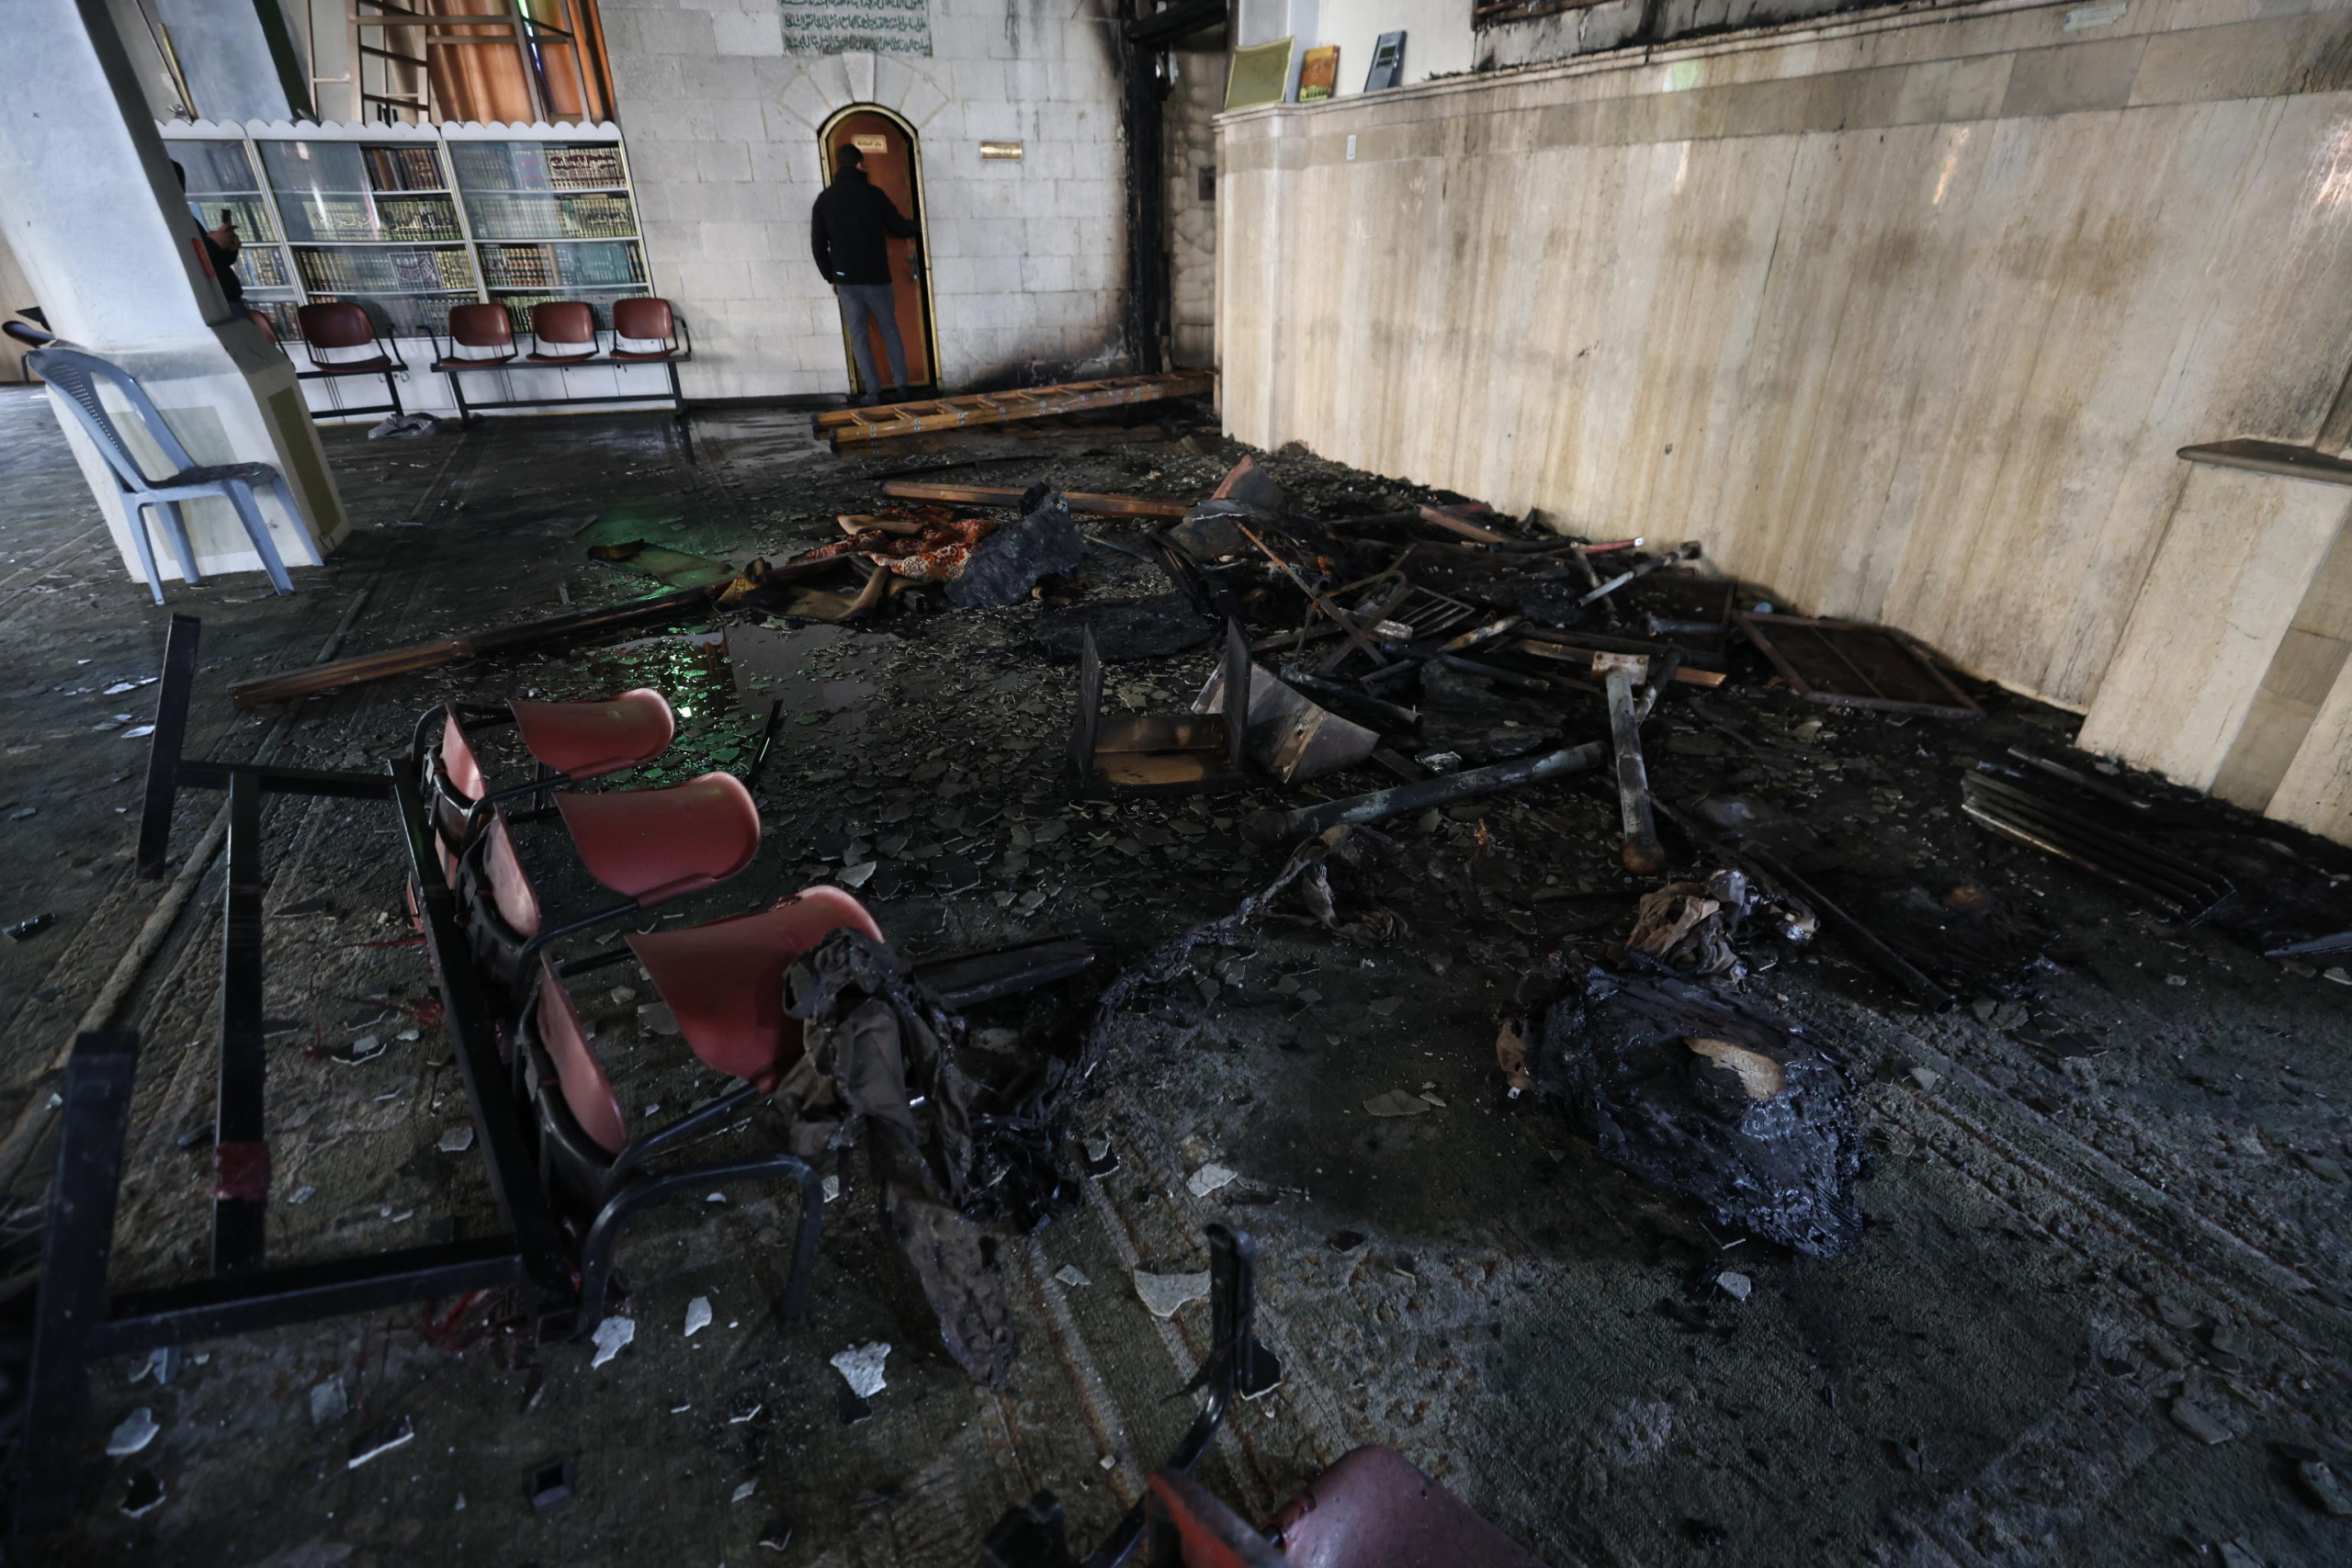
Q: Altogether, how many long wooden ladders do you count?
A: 1